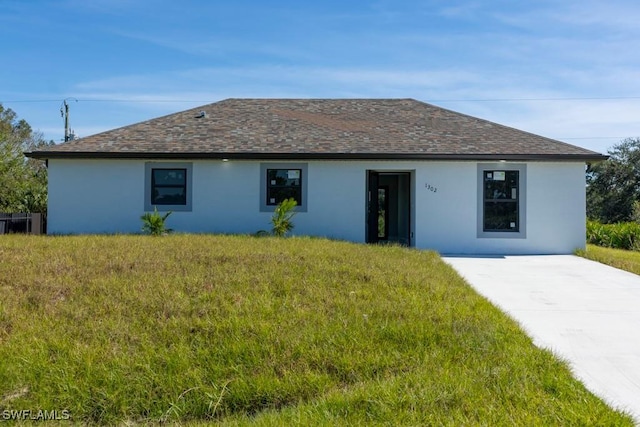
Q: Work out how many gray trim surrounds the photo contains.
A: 3